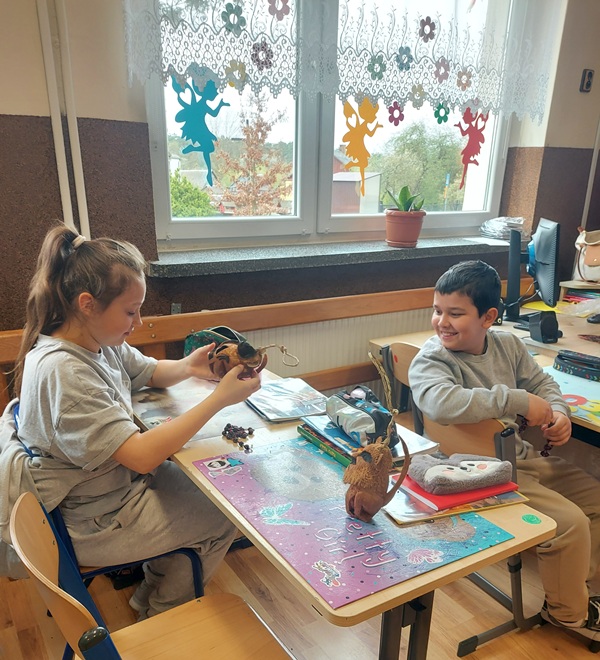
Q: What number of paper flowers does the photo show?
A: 12